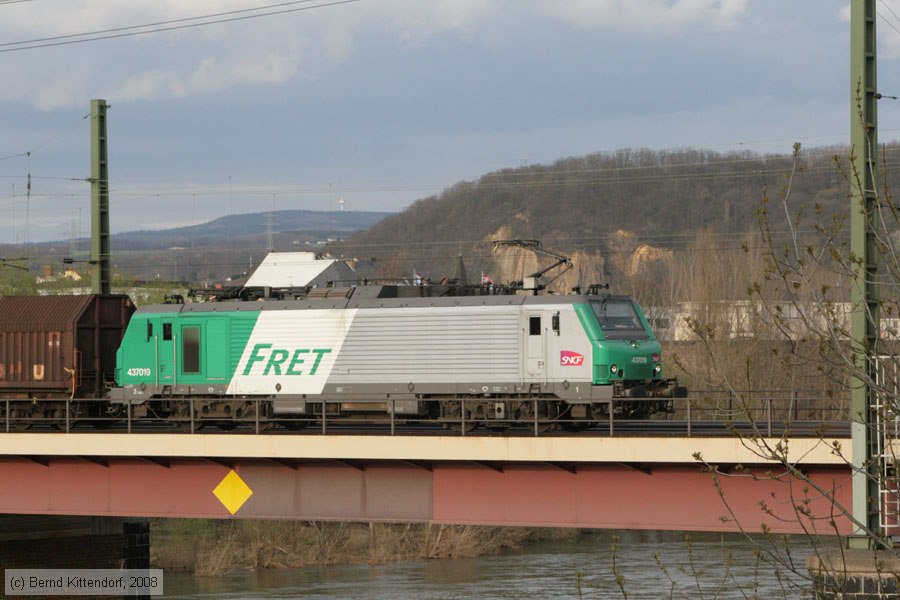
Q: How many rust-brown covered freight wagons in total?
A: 1